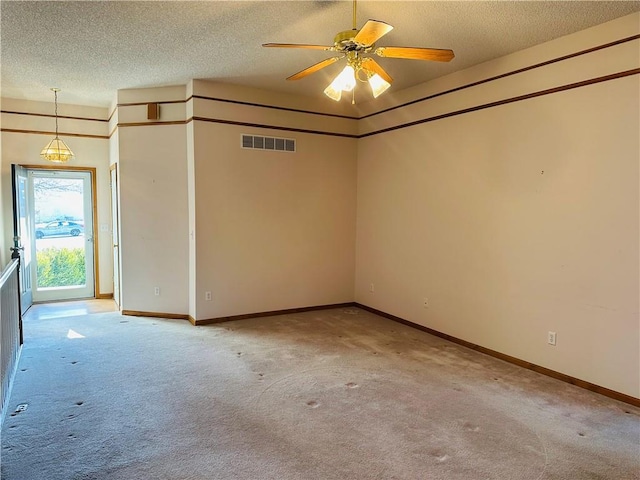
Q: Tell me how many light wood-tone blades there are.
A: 5